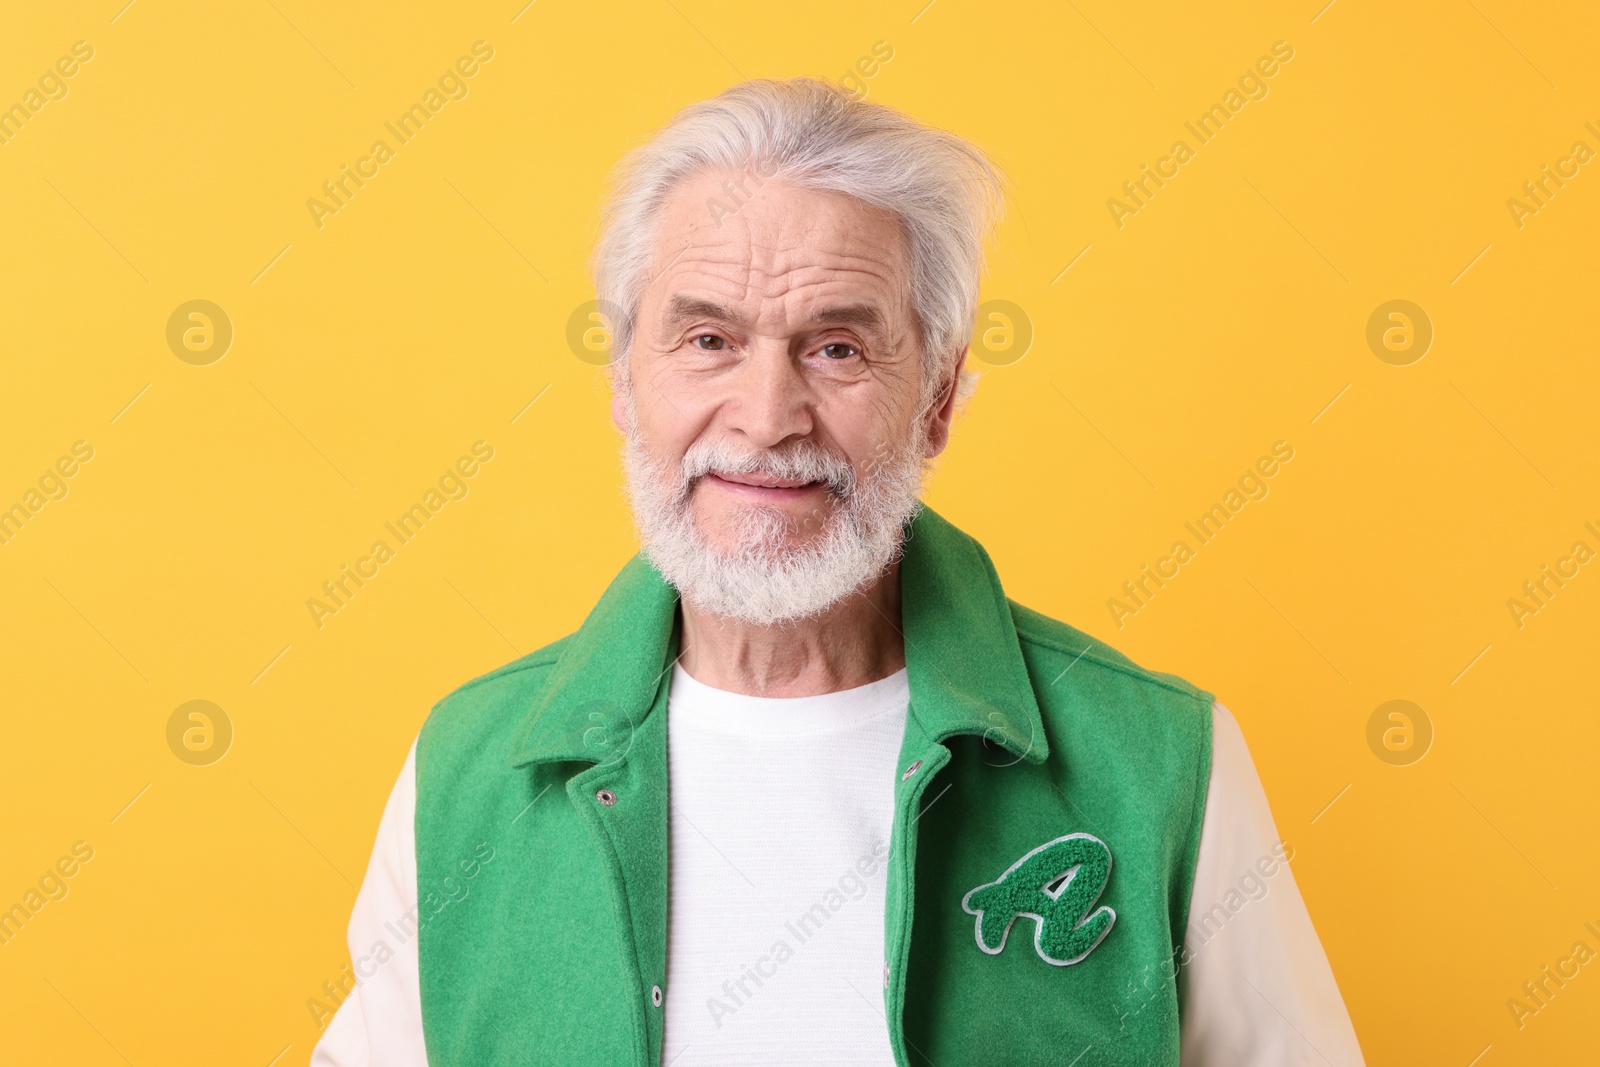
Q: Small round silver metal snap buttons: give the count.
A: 4